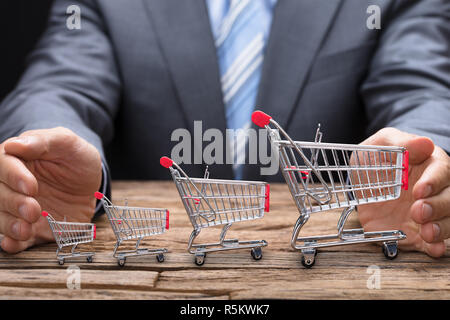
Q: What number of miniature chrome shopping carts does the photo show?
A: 4